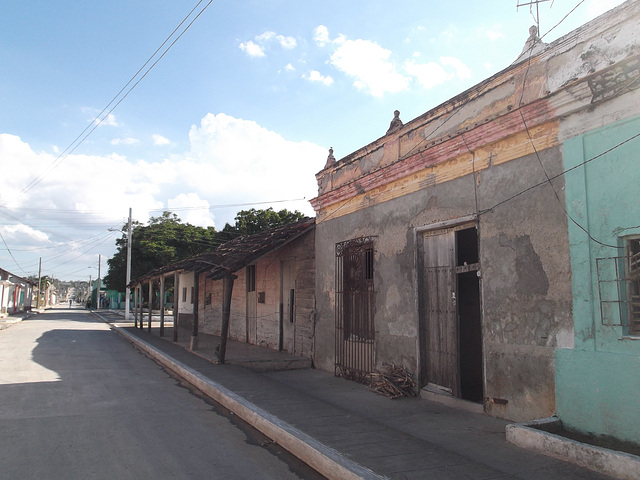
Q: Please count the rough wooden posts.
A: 7